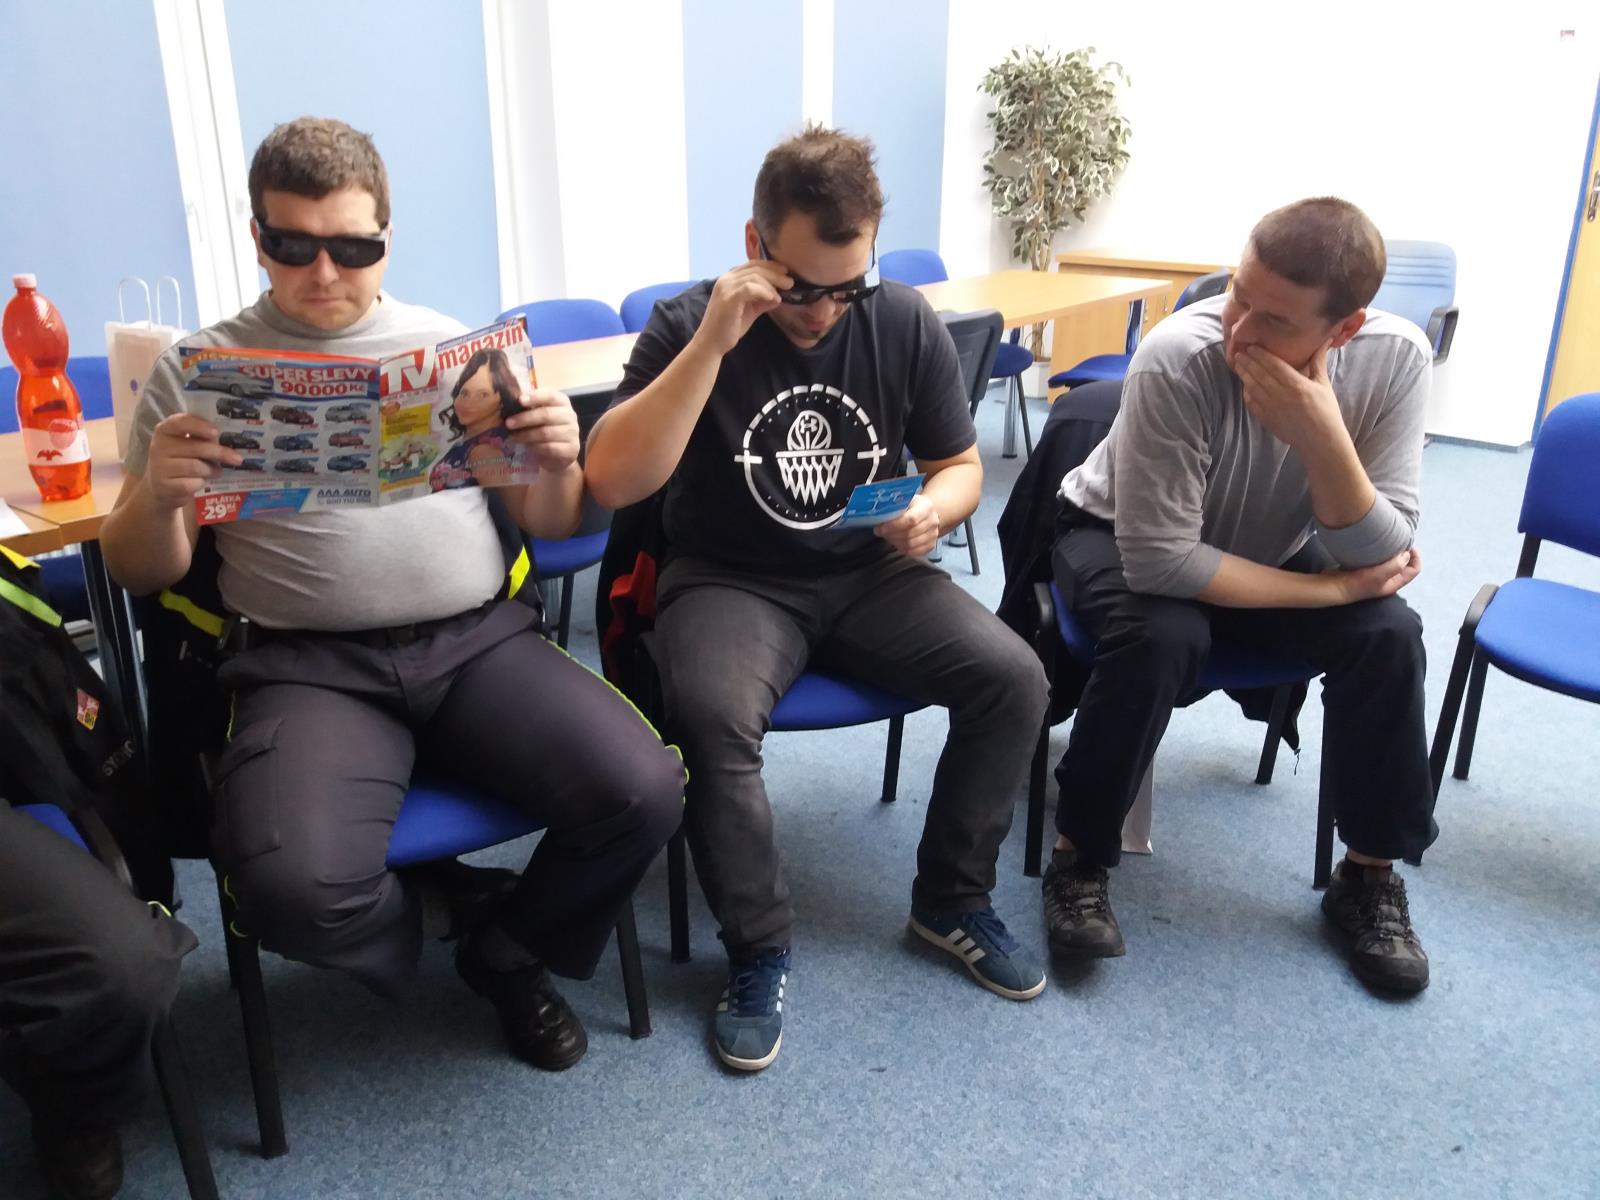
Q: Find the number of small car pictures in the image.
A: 9